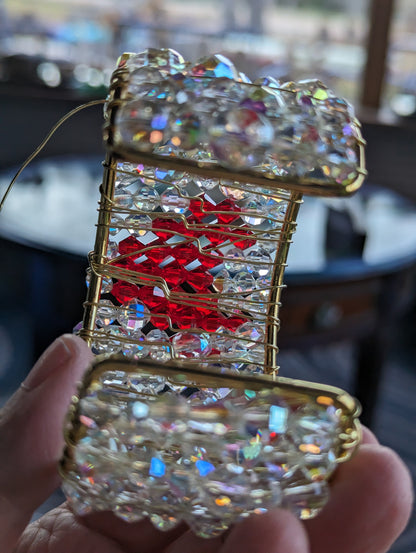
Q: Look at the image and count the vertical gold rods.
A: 2